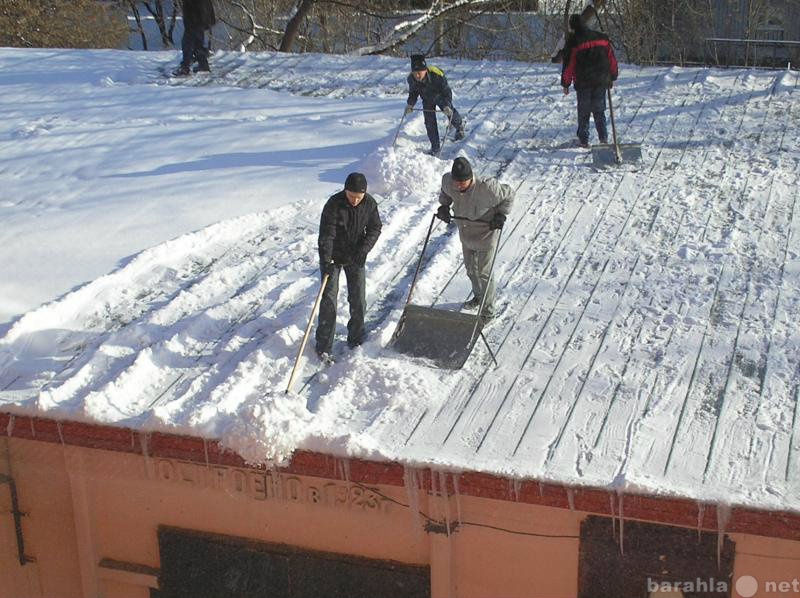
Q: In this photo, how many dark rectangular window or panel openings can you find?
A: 2